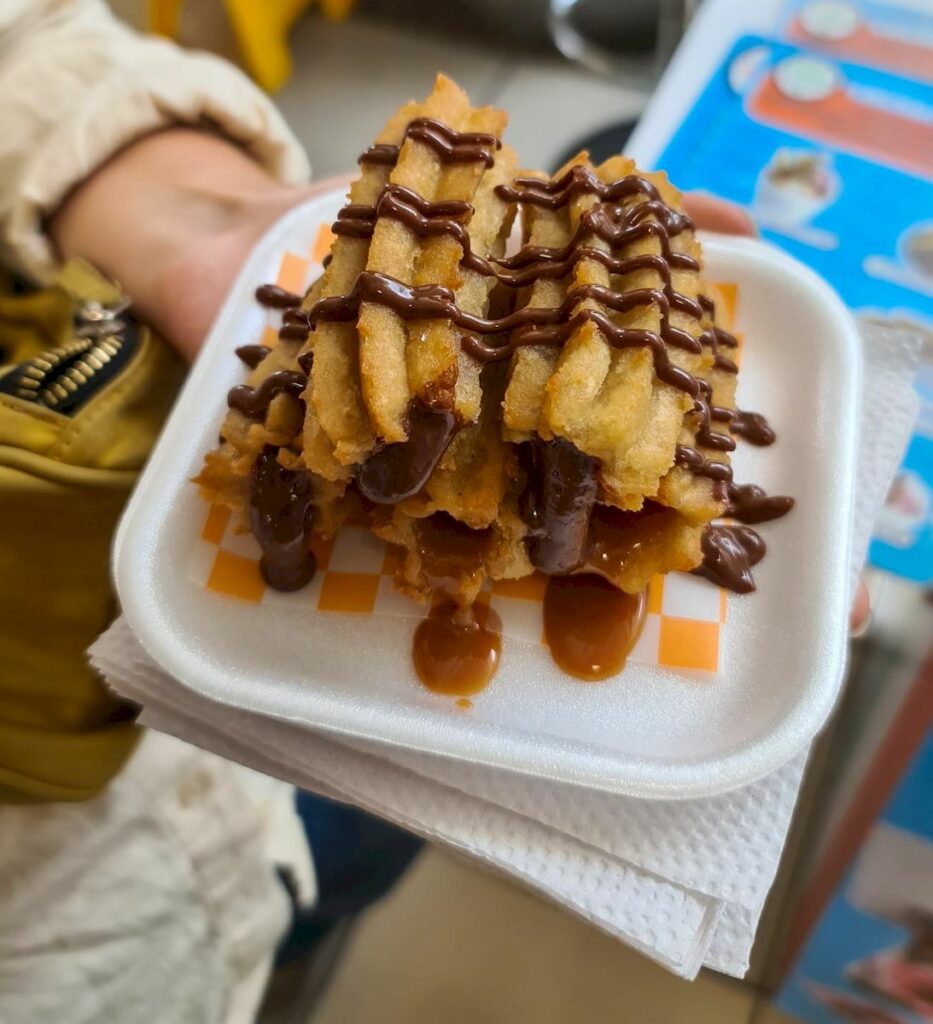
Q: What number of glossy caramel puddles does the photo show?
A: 2